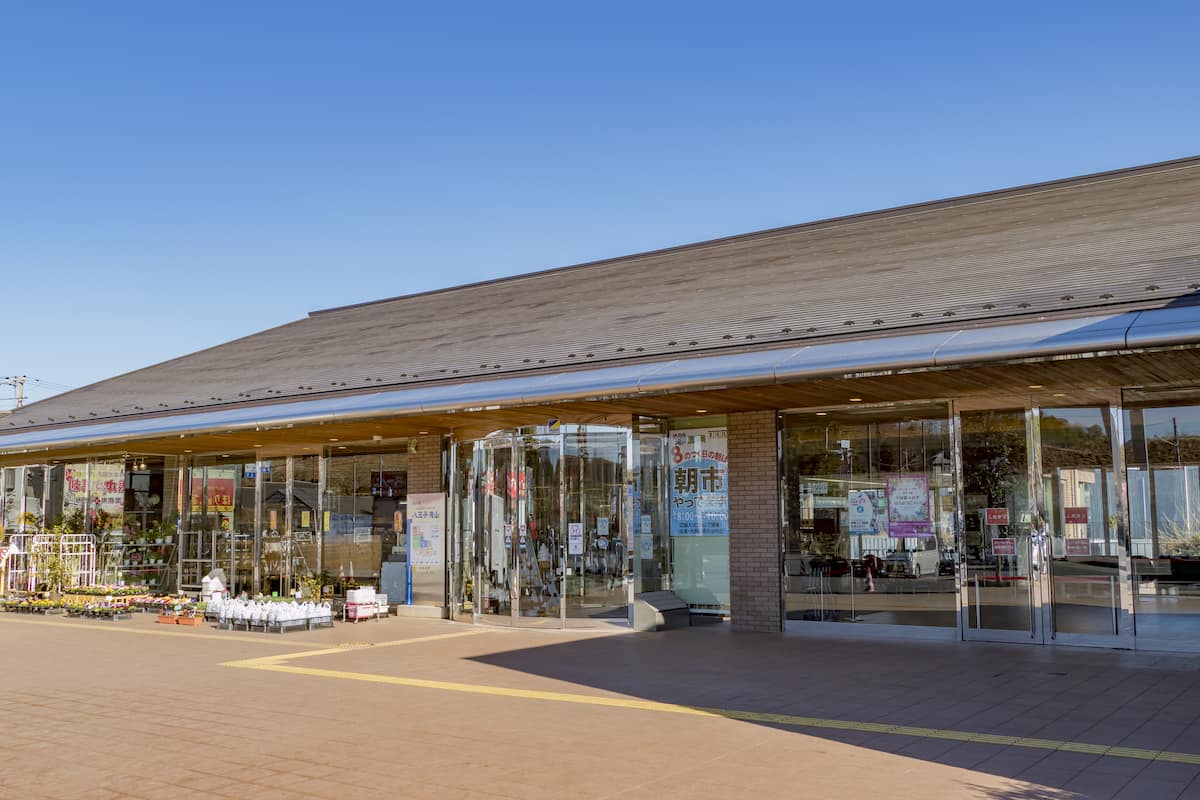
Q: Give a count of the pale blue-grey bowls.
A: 0